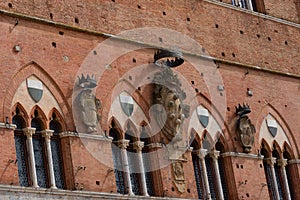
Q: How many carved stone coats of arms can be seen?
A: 3